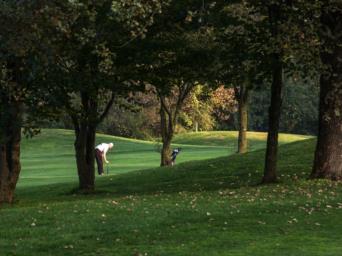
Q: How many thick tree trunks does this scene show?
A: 6